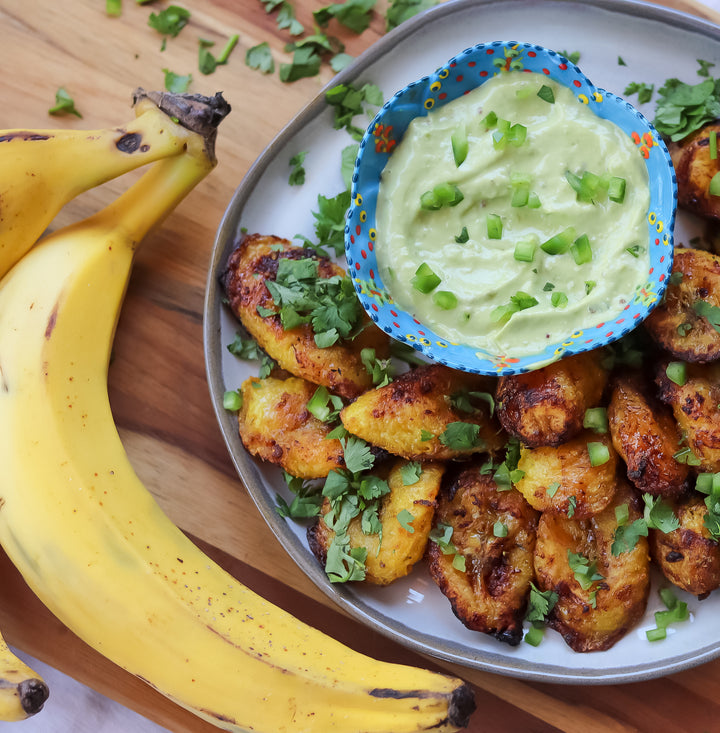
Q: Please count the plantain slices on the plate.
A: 13